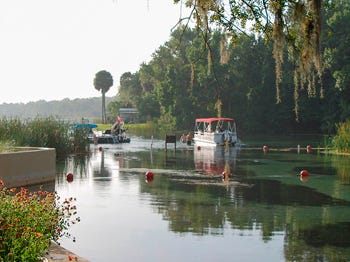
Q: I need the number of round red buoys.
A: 8